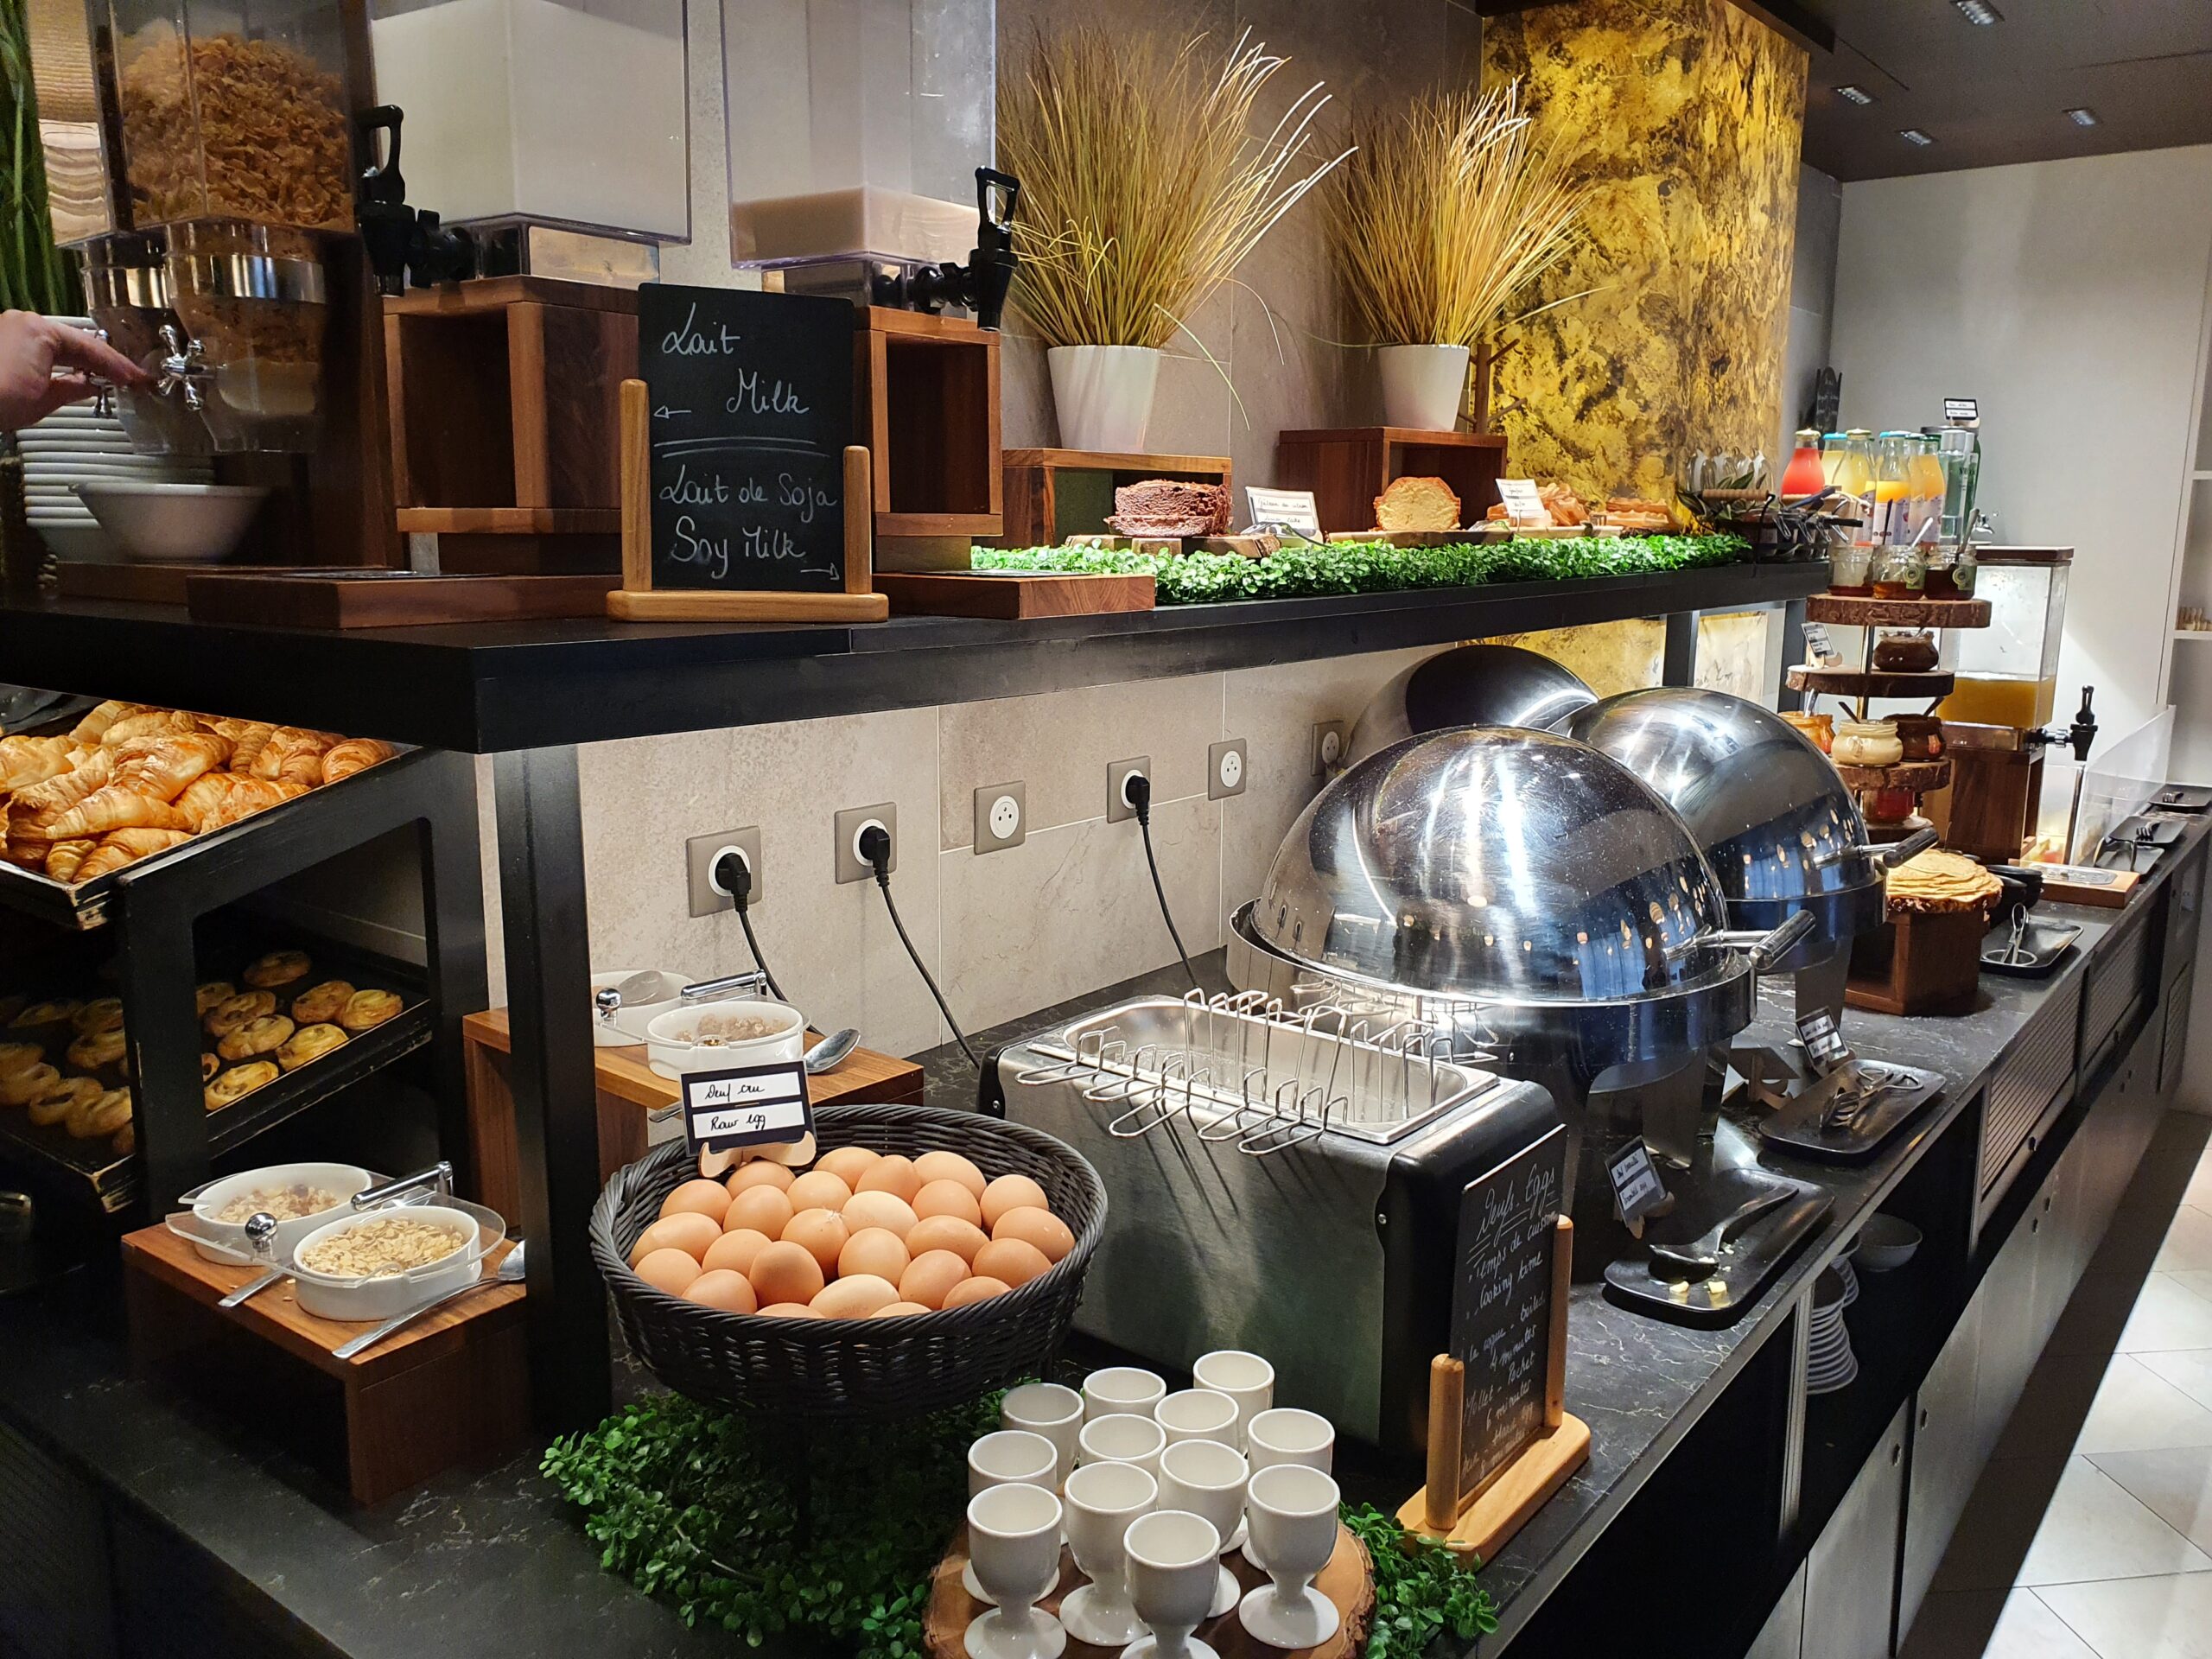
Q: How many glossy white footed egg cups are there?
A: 12